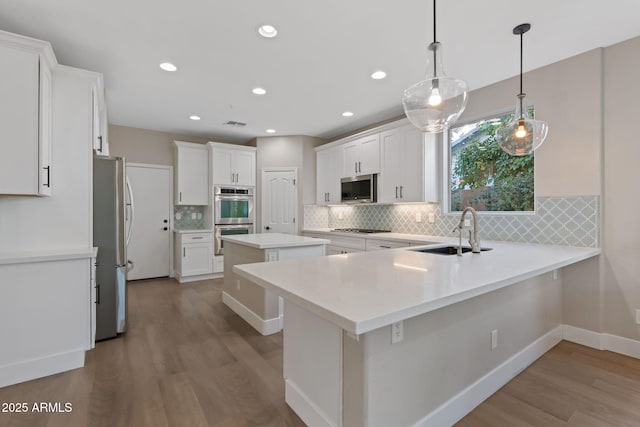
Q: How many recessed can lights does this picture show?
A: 7